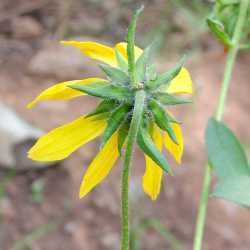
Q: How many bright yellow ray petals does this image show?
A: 8